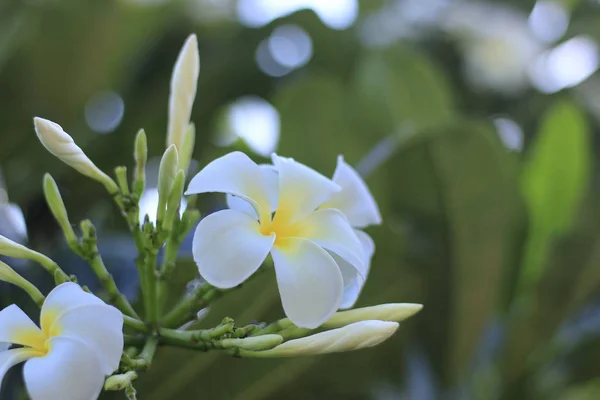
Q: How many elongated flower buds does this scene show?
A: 12